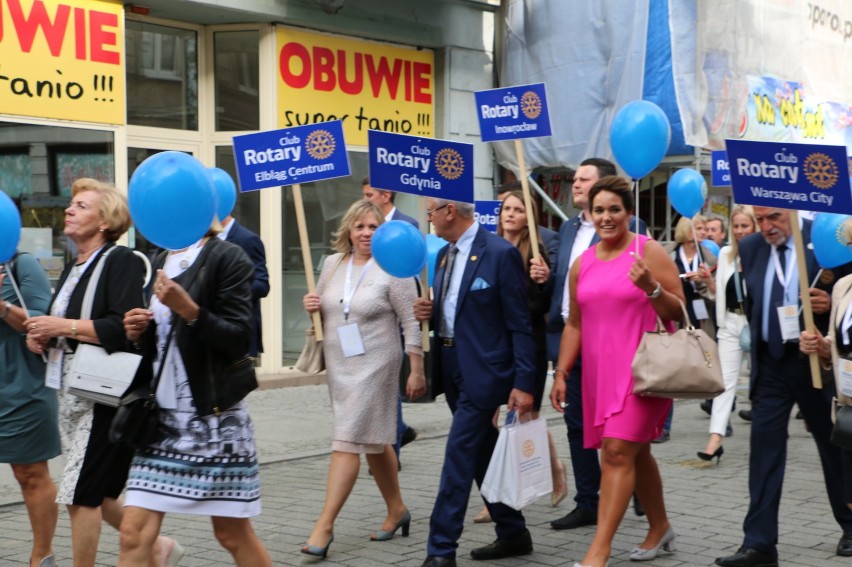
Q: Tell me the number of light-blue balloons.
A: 9